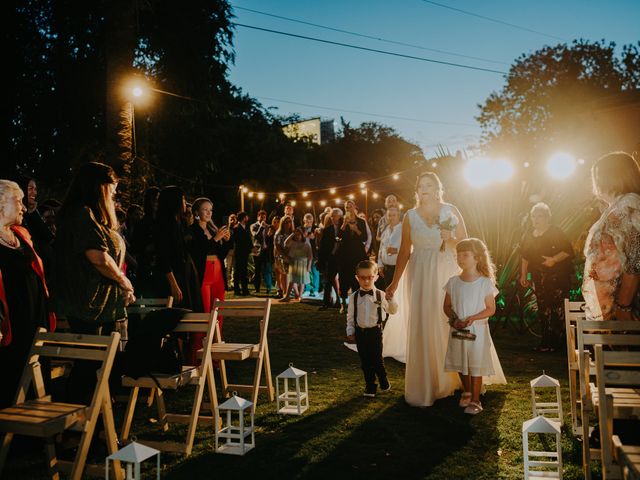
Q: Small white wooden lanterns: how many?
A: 5